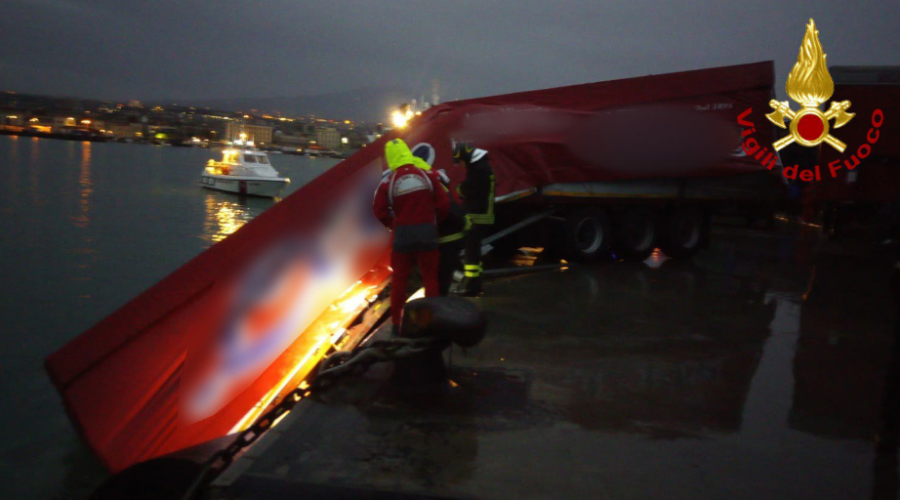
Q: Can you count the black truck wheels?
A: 3